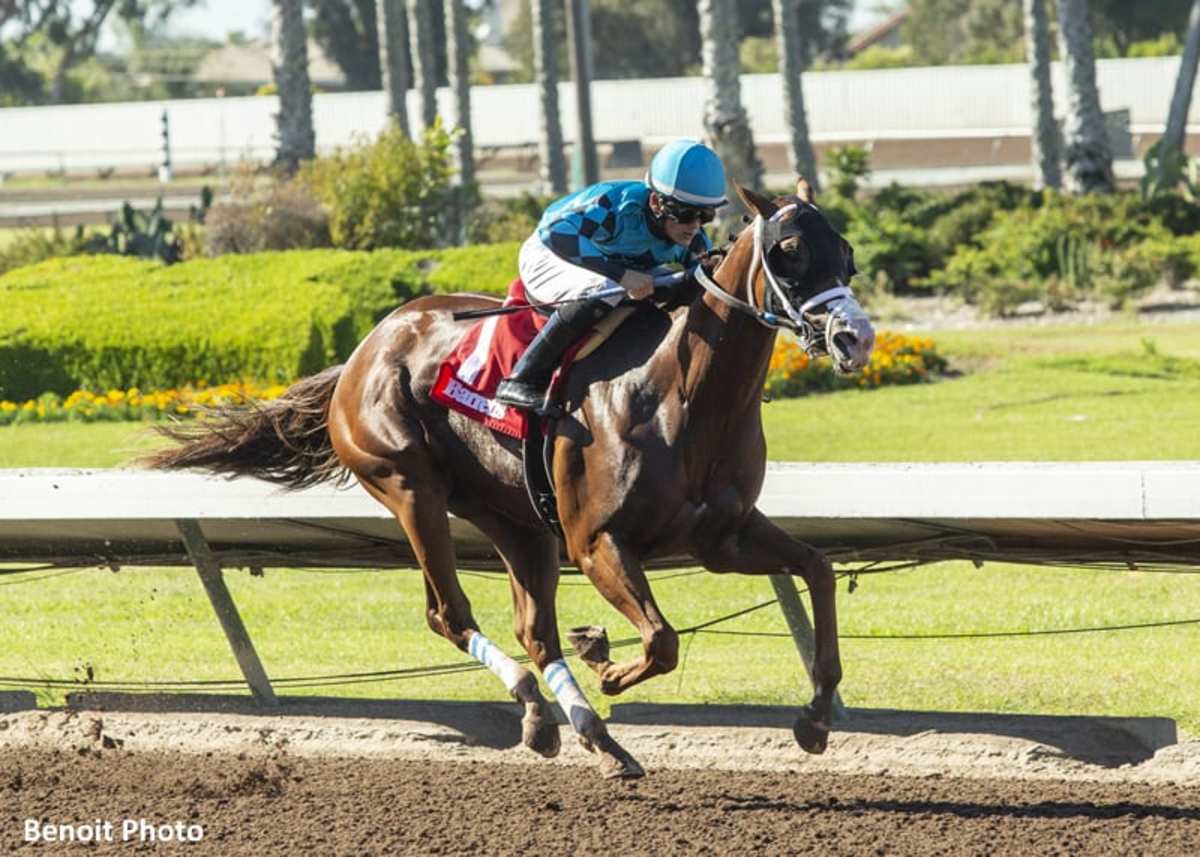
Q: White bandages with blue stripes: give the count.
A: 2